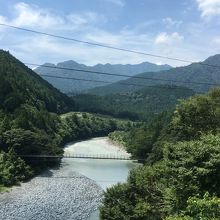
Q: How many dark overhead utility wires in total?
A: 3